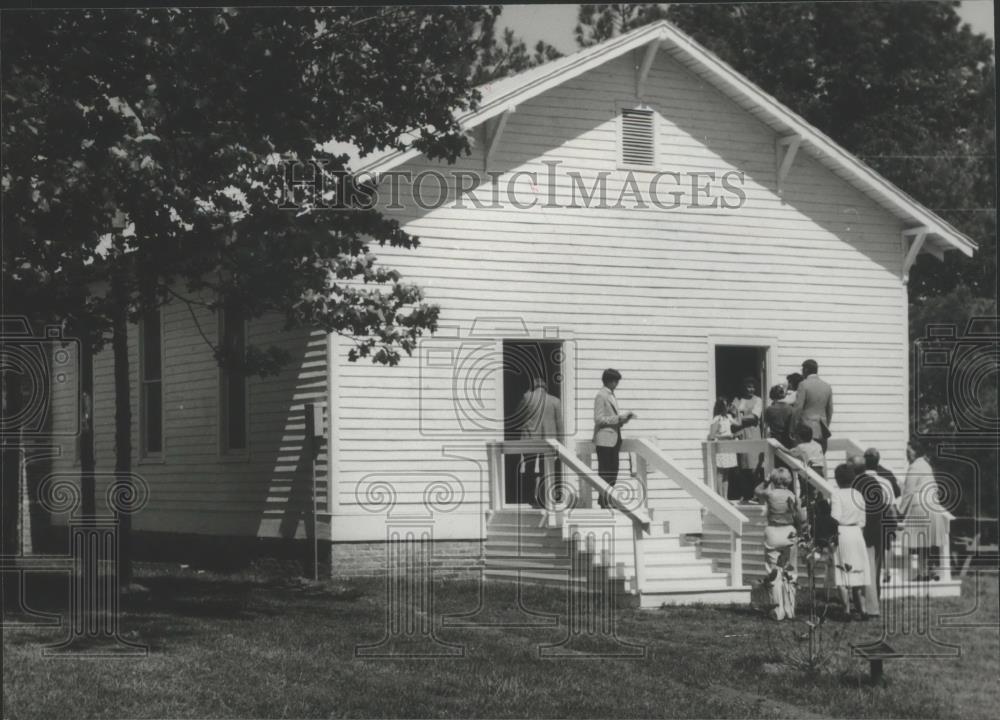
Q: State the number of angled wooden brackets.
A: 4